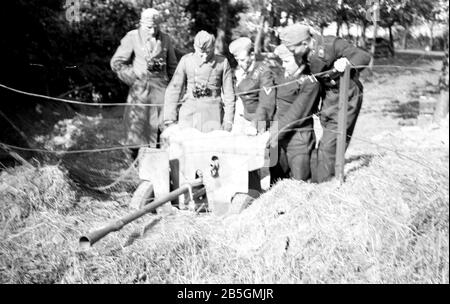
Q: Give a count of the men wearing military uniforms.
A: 5